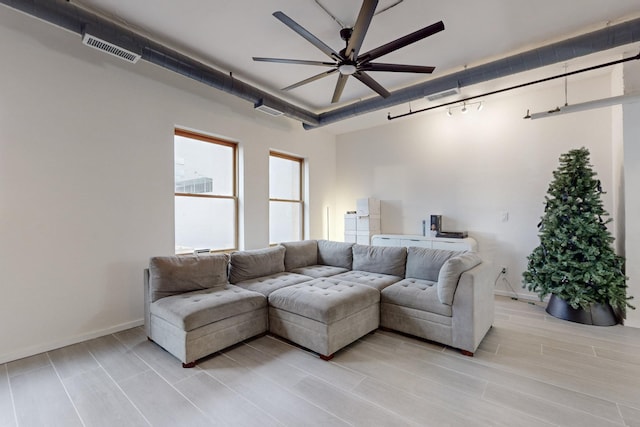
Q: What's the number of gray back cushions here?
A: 7